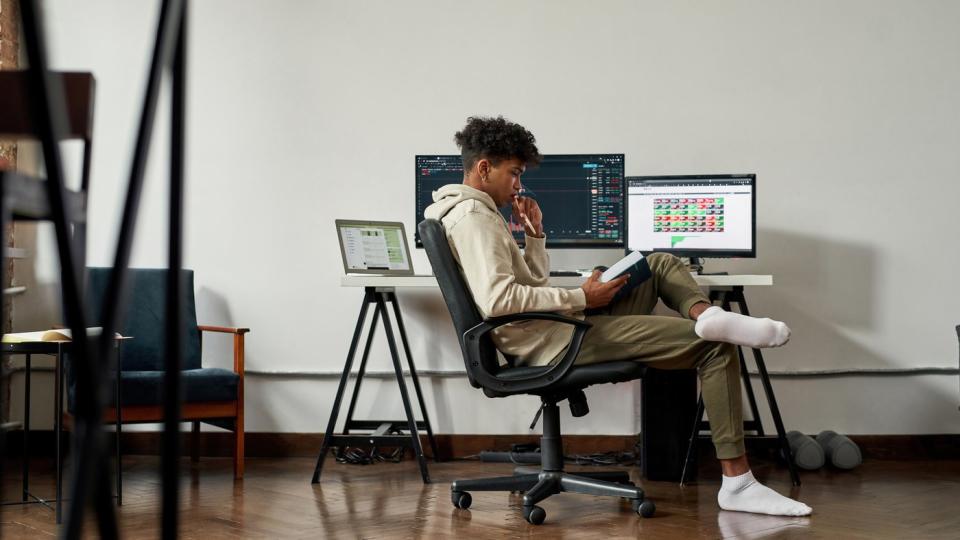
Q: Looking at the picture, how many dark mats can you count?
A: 0